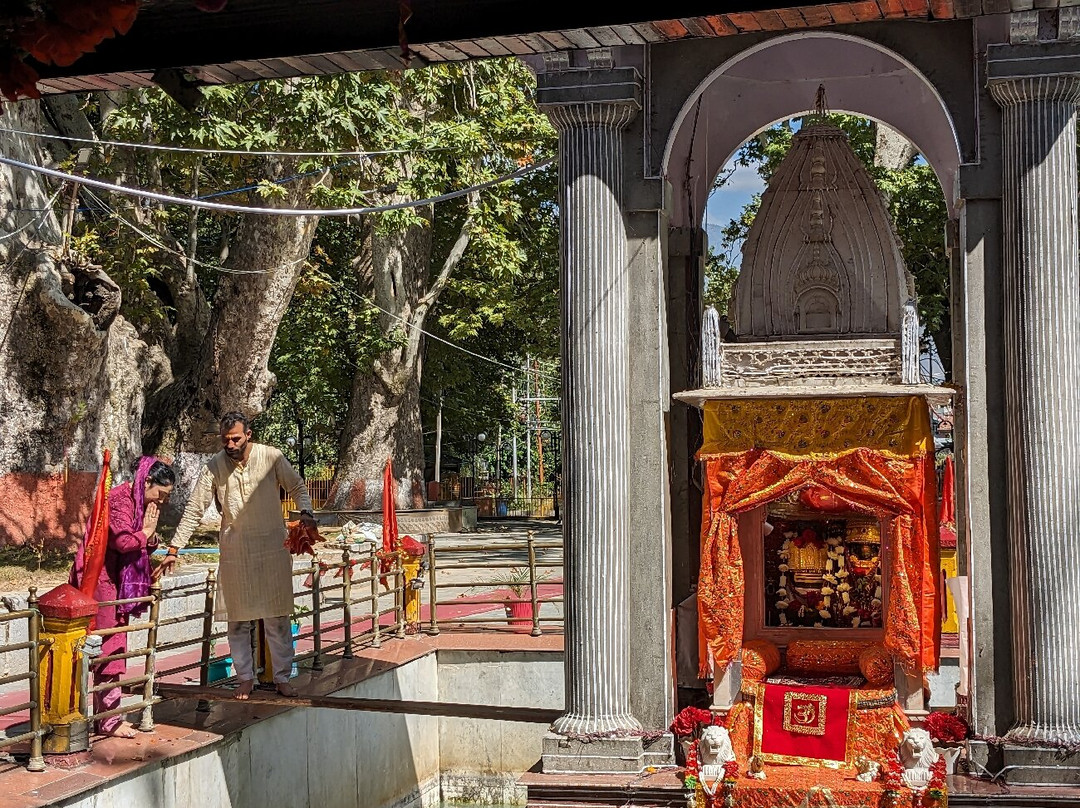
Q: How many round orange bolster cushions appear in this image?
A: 3